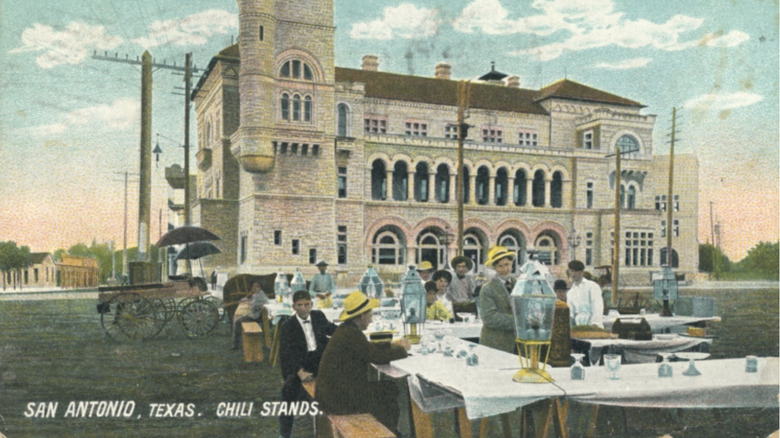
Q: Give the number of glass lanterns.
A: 6